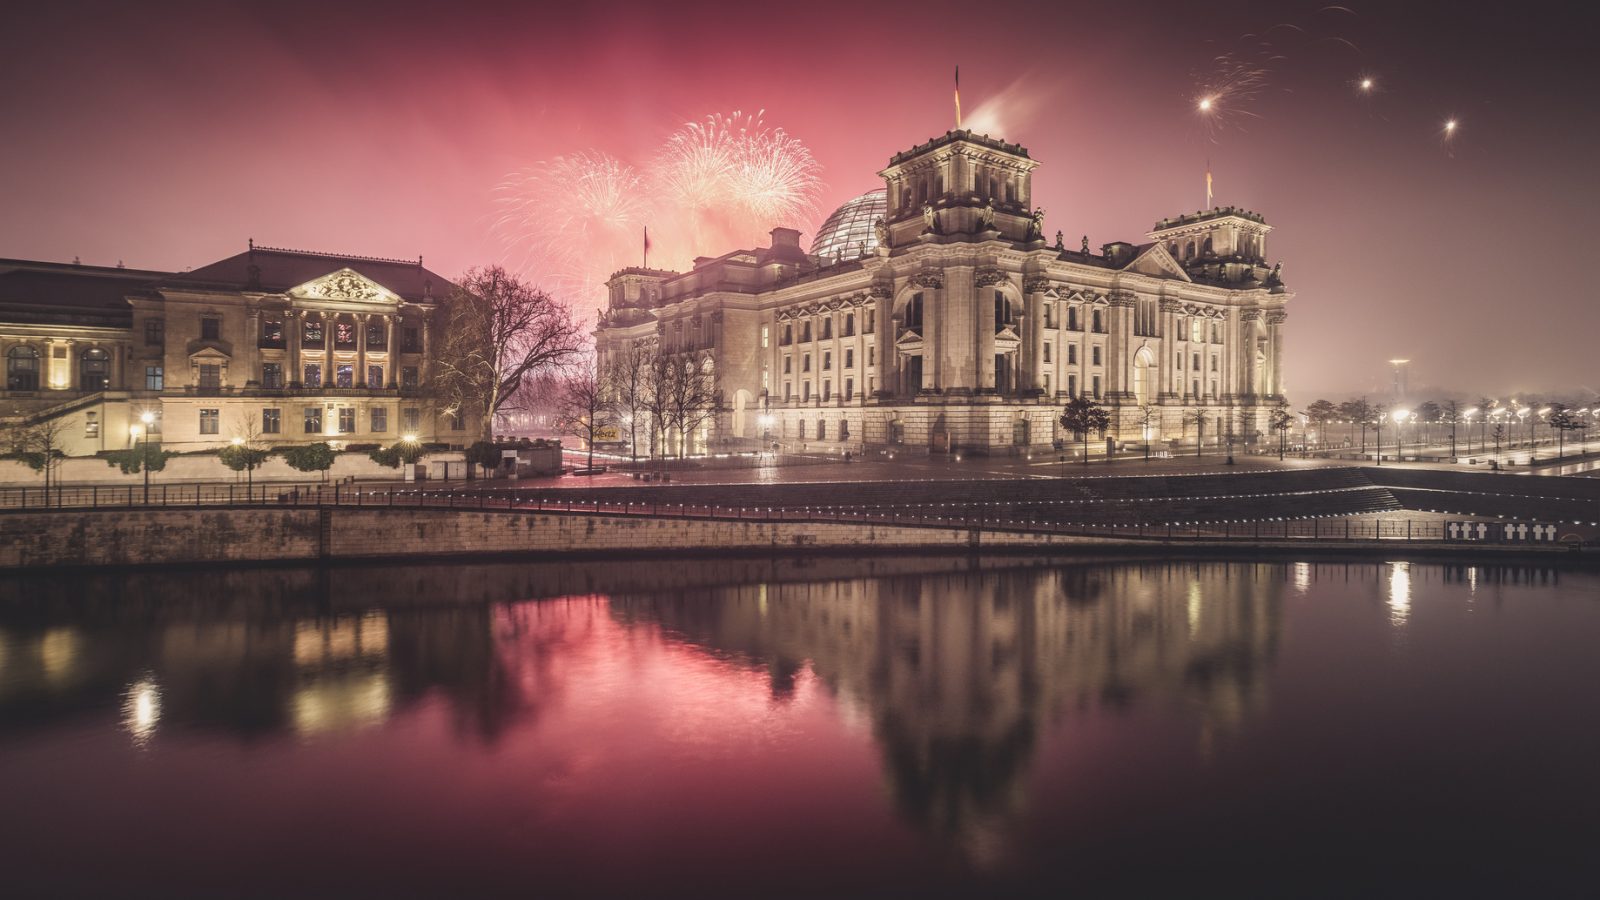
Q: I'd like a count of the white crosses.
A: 7